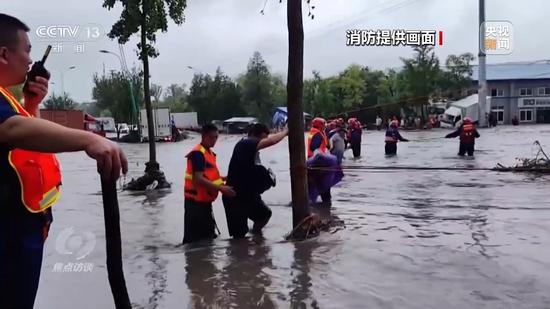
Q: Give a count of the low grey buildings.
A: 1